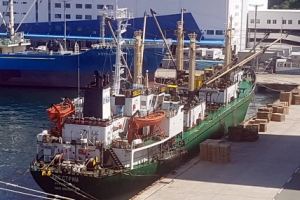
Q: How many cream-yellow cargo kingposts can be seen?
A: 4